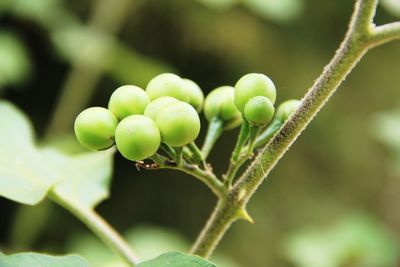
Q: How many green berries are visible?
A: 11